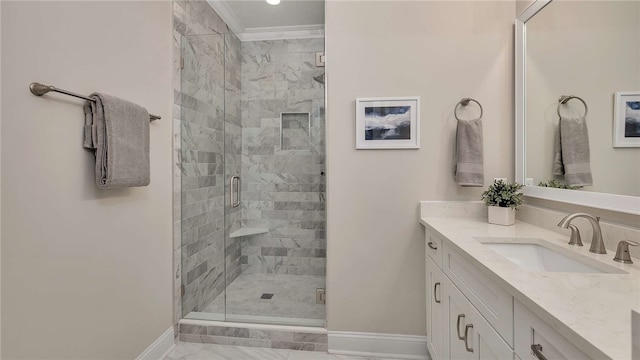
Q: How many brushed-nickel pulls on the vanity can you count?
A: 5